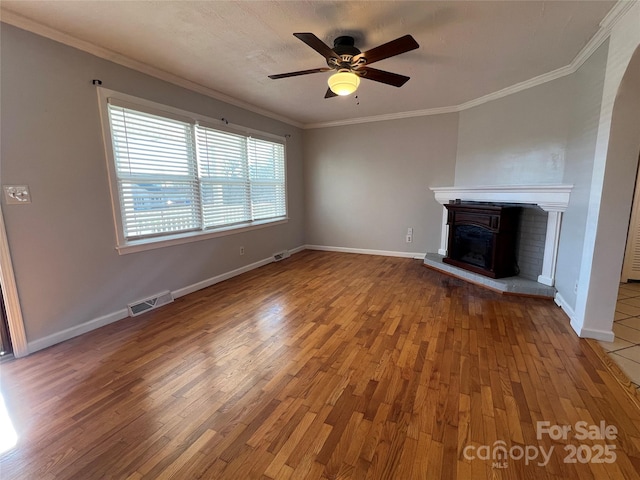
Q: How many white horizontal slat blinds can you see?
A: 3